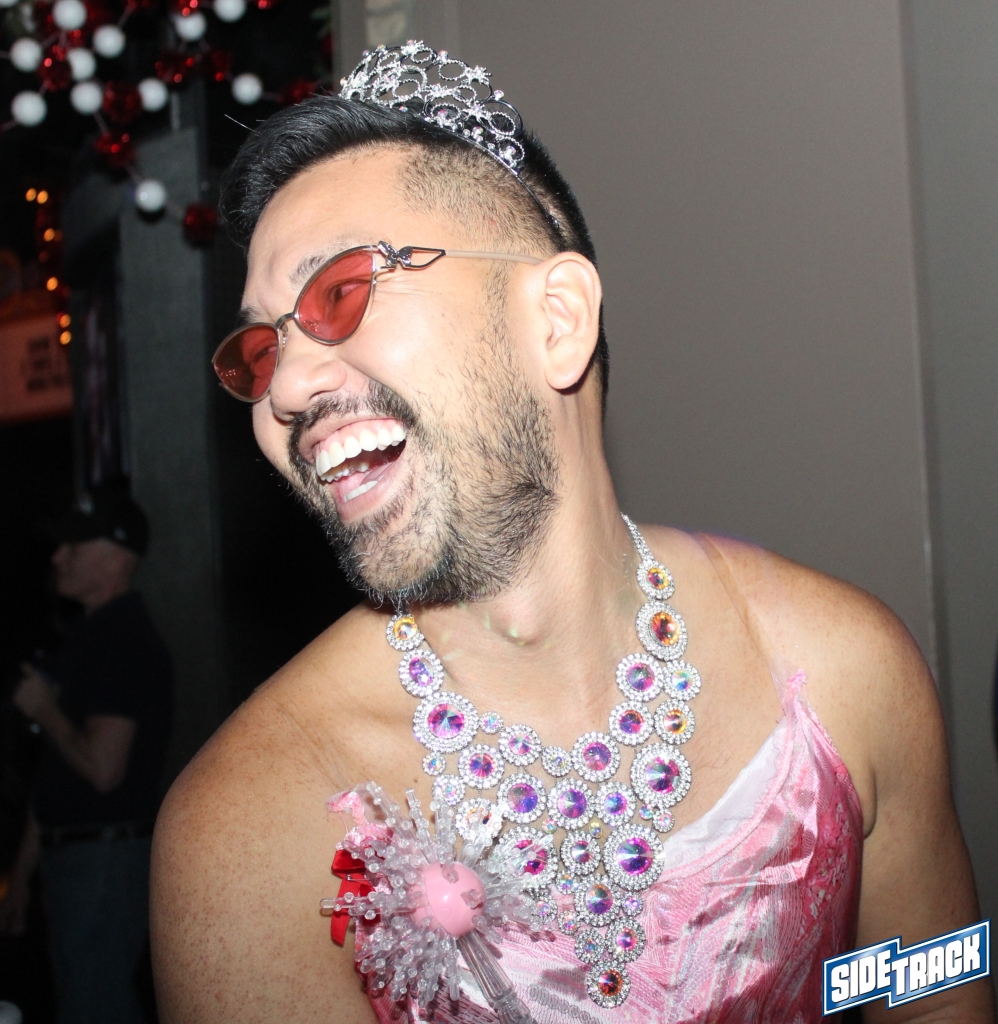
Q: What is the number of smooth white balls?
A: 11